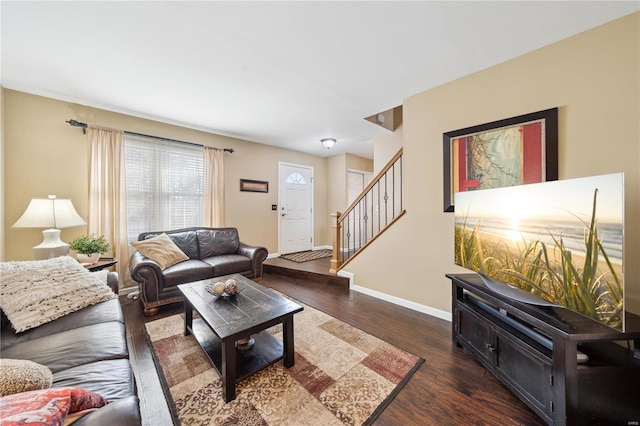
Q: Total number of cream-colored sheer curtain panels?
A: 2